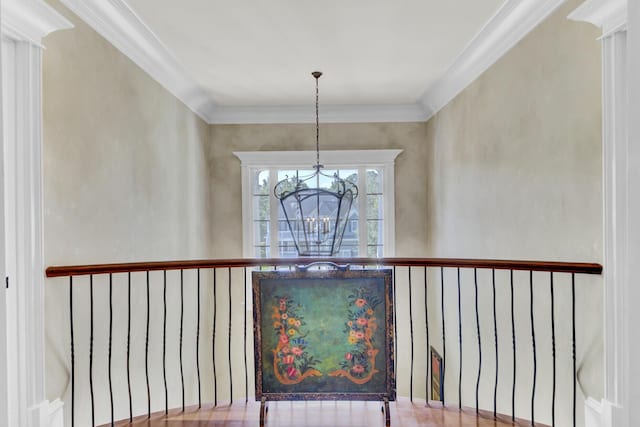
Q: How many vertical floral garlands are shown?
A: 2